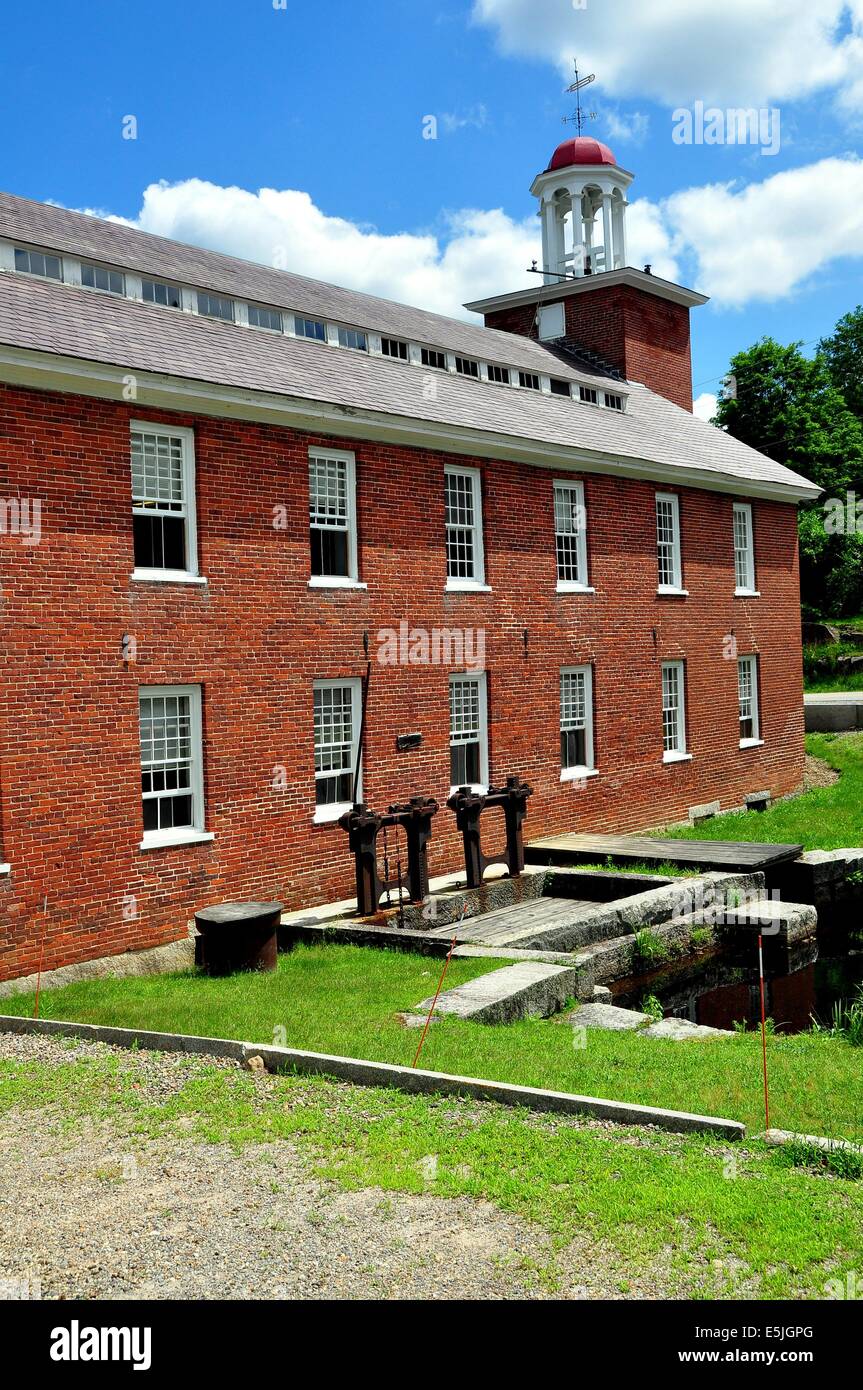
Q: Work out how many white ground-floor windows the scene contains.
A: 6